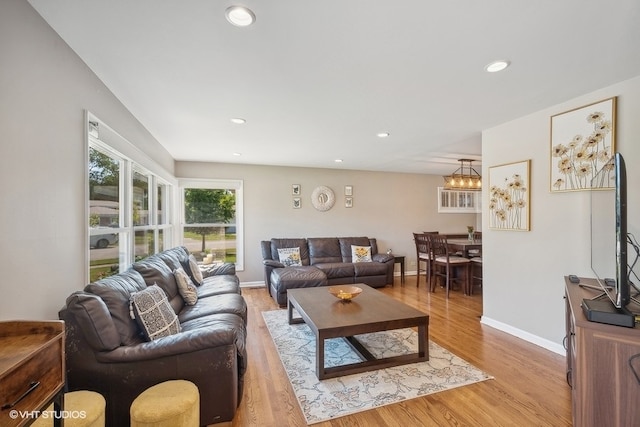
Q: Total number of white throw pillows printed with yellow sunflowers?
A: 2